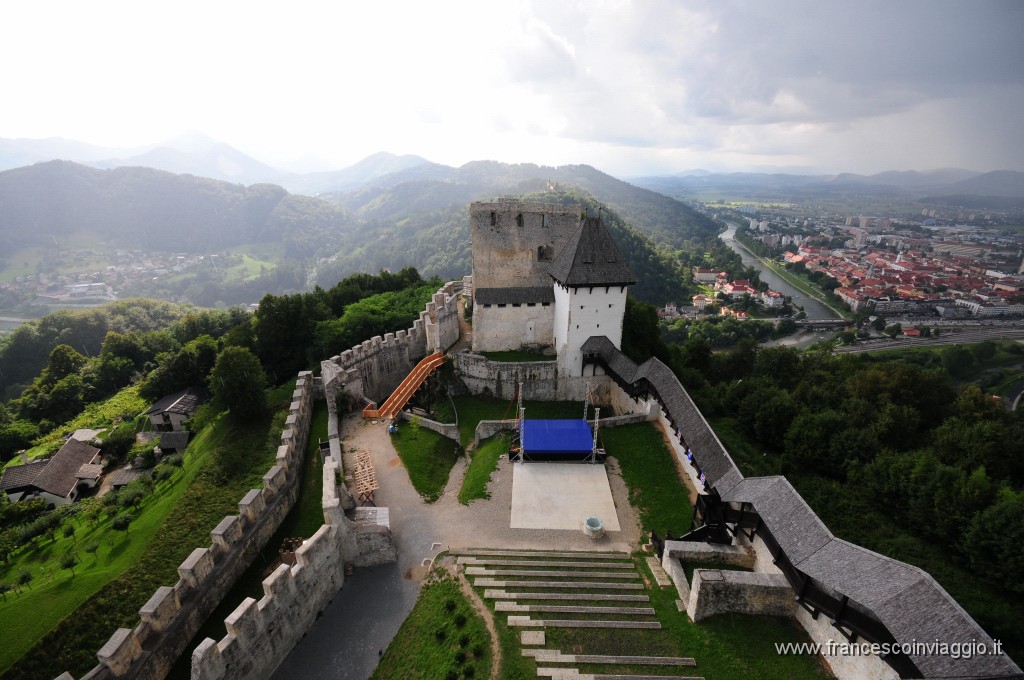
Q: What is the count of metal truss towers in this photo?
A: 4